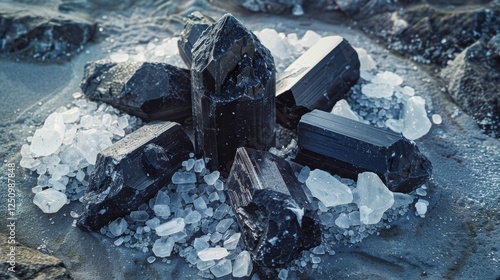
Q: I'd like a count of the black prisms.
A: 7